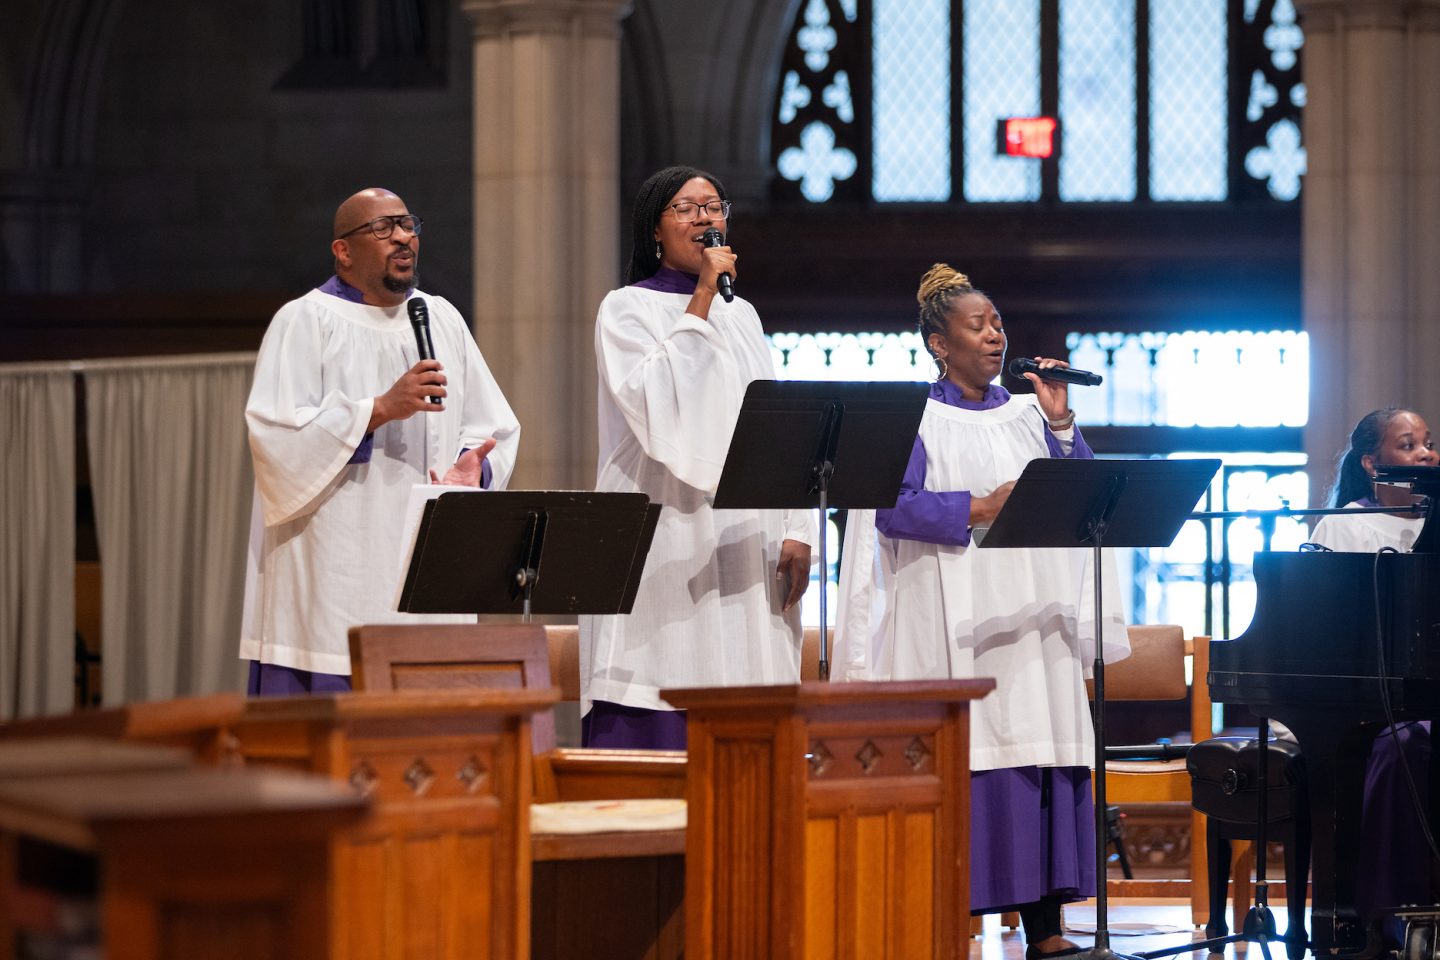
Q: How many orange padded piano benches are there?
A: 0